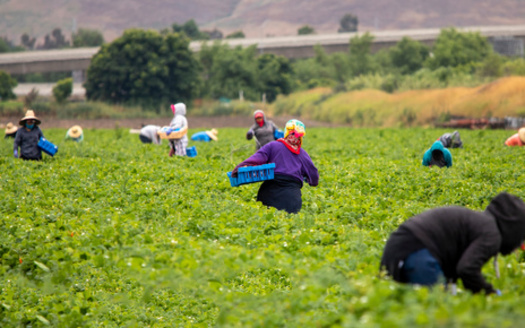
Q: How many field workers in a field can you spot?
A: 12